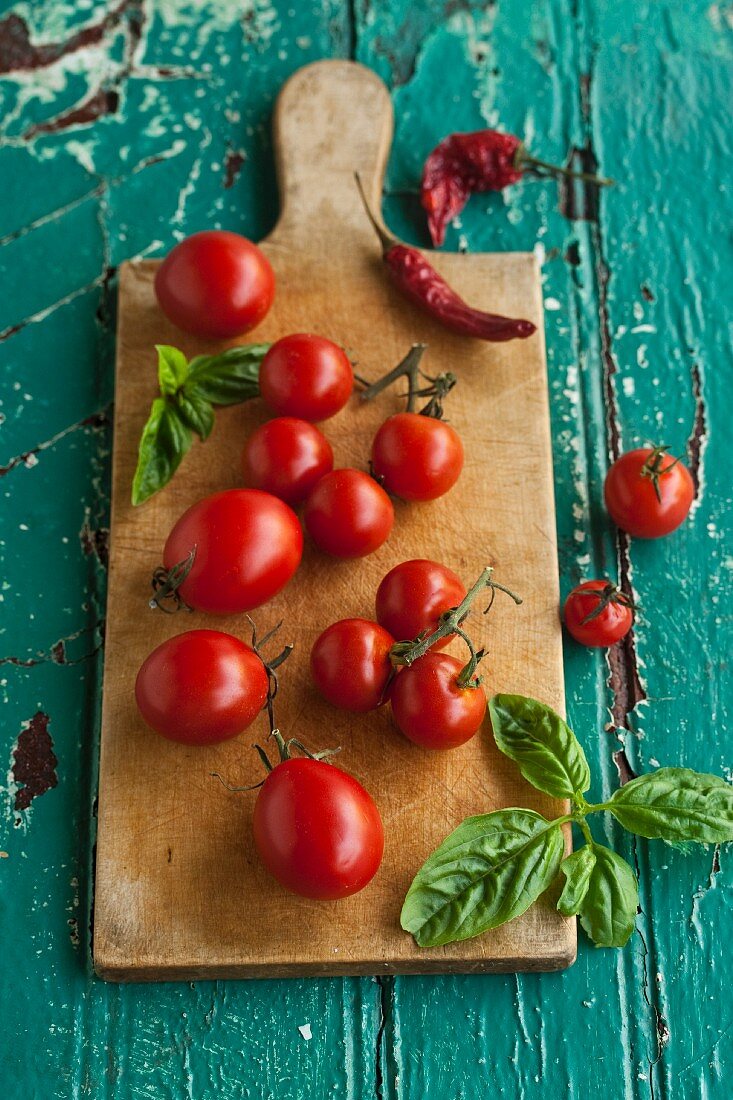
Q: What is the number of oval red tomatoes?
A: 4